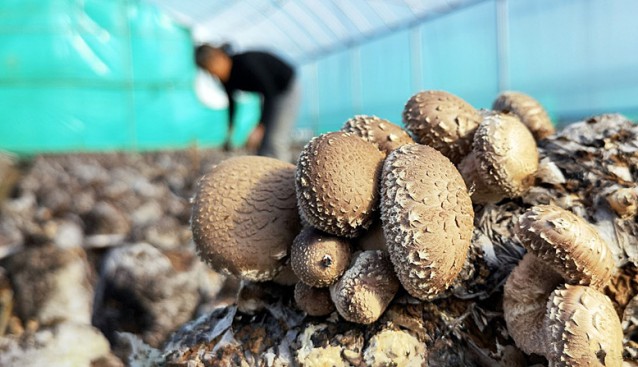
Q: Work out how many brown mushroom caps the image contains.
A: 12